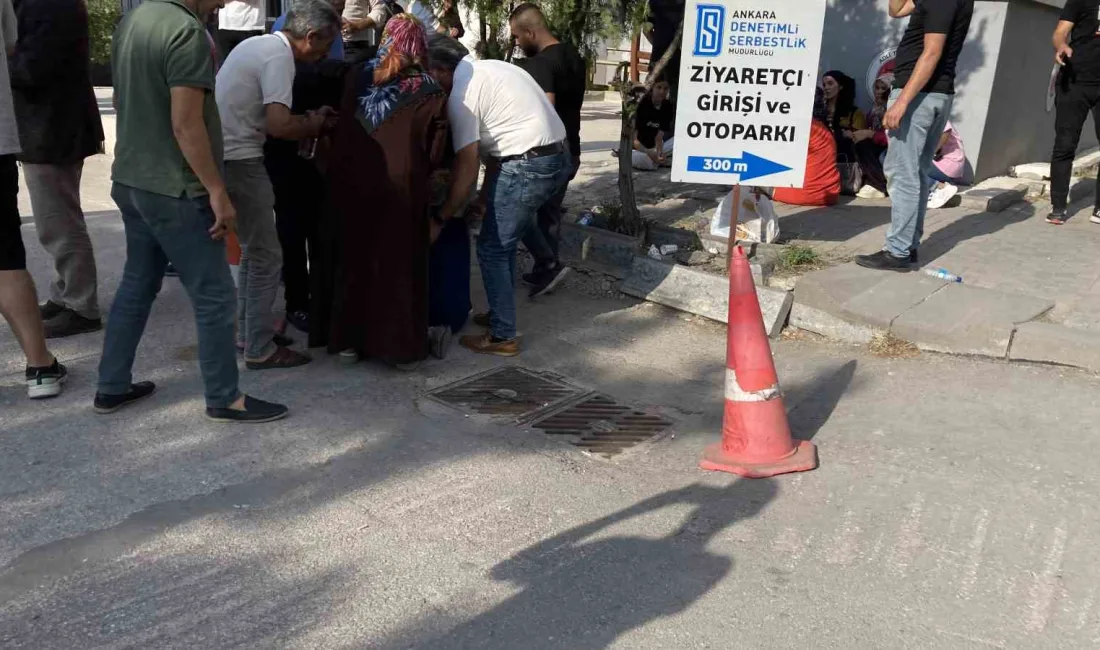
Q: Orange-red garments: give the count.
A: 1